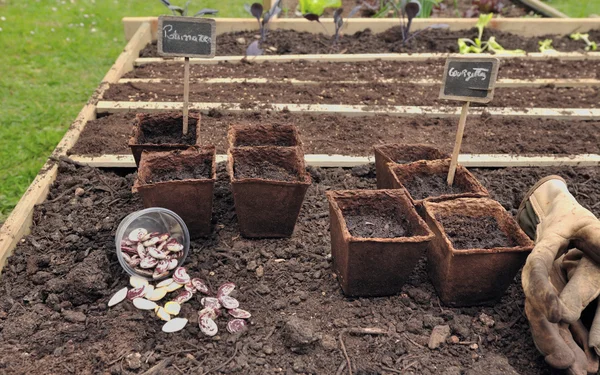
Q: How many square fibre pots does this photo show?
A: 8